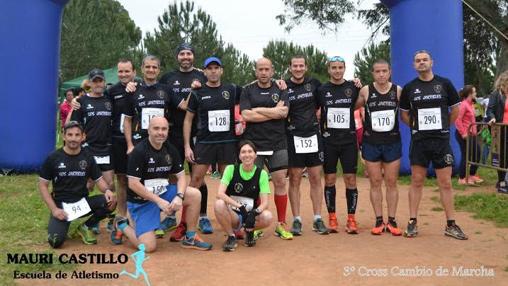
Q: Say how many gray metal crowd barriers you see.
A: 1